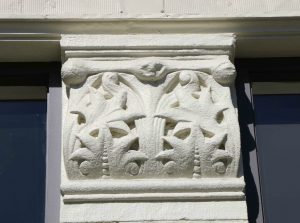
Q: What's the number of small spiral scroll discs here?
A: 4